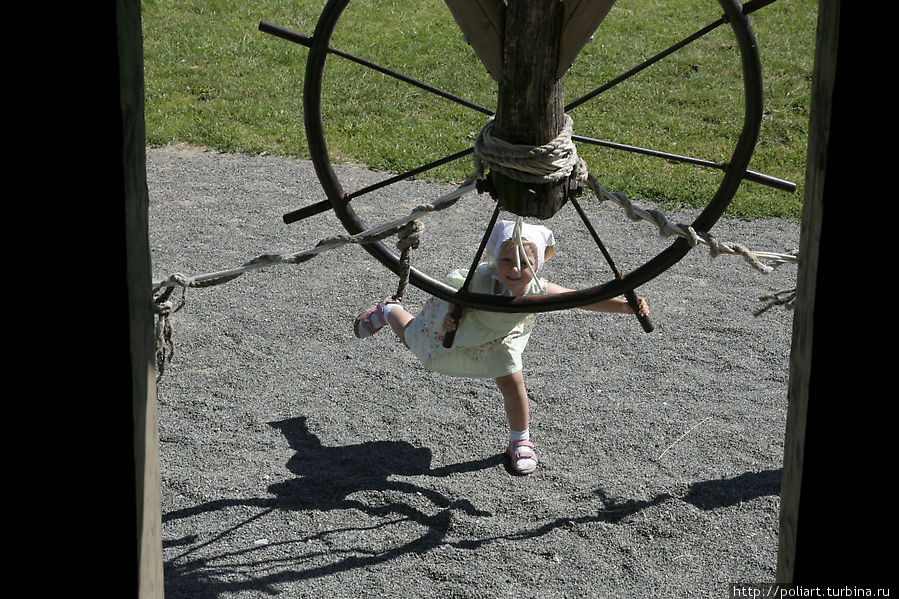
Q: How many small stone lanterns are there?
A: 0